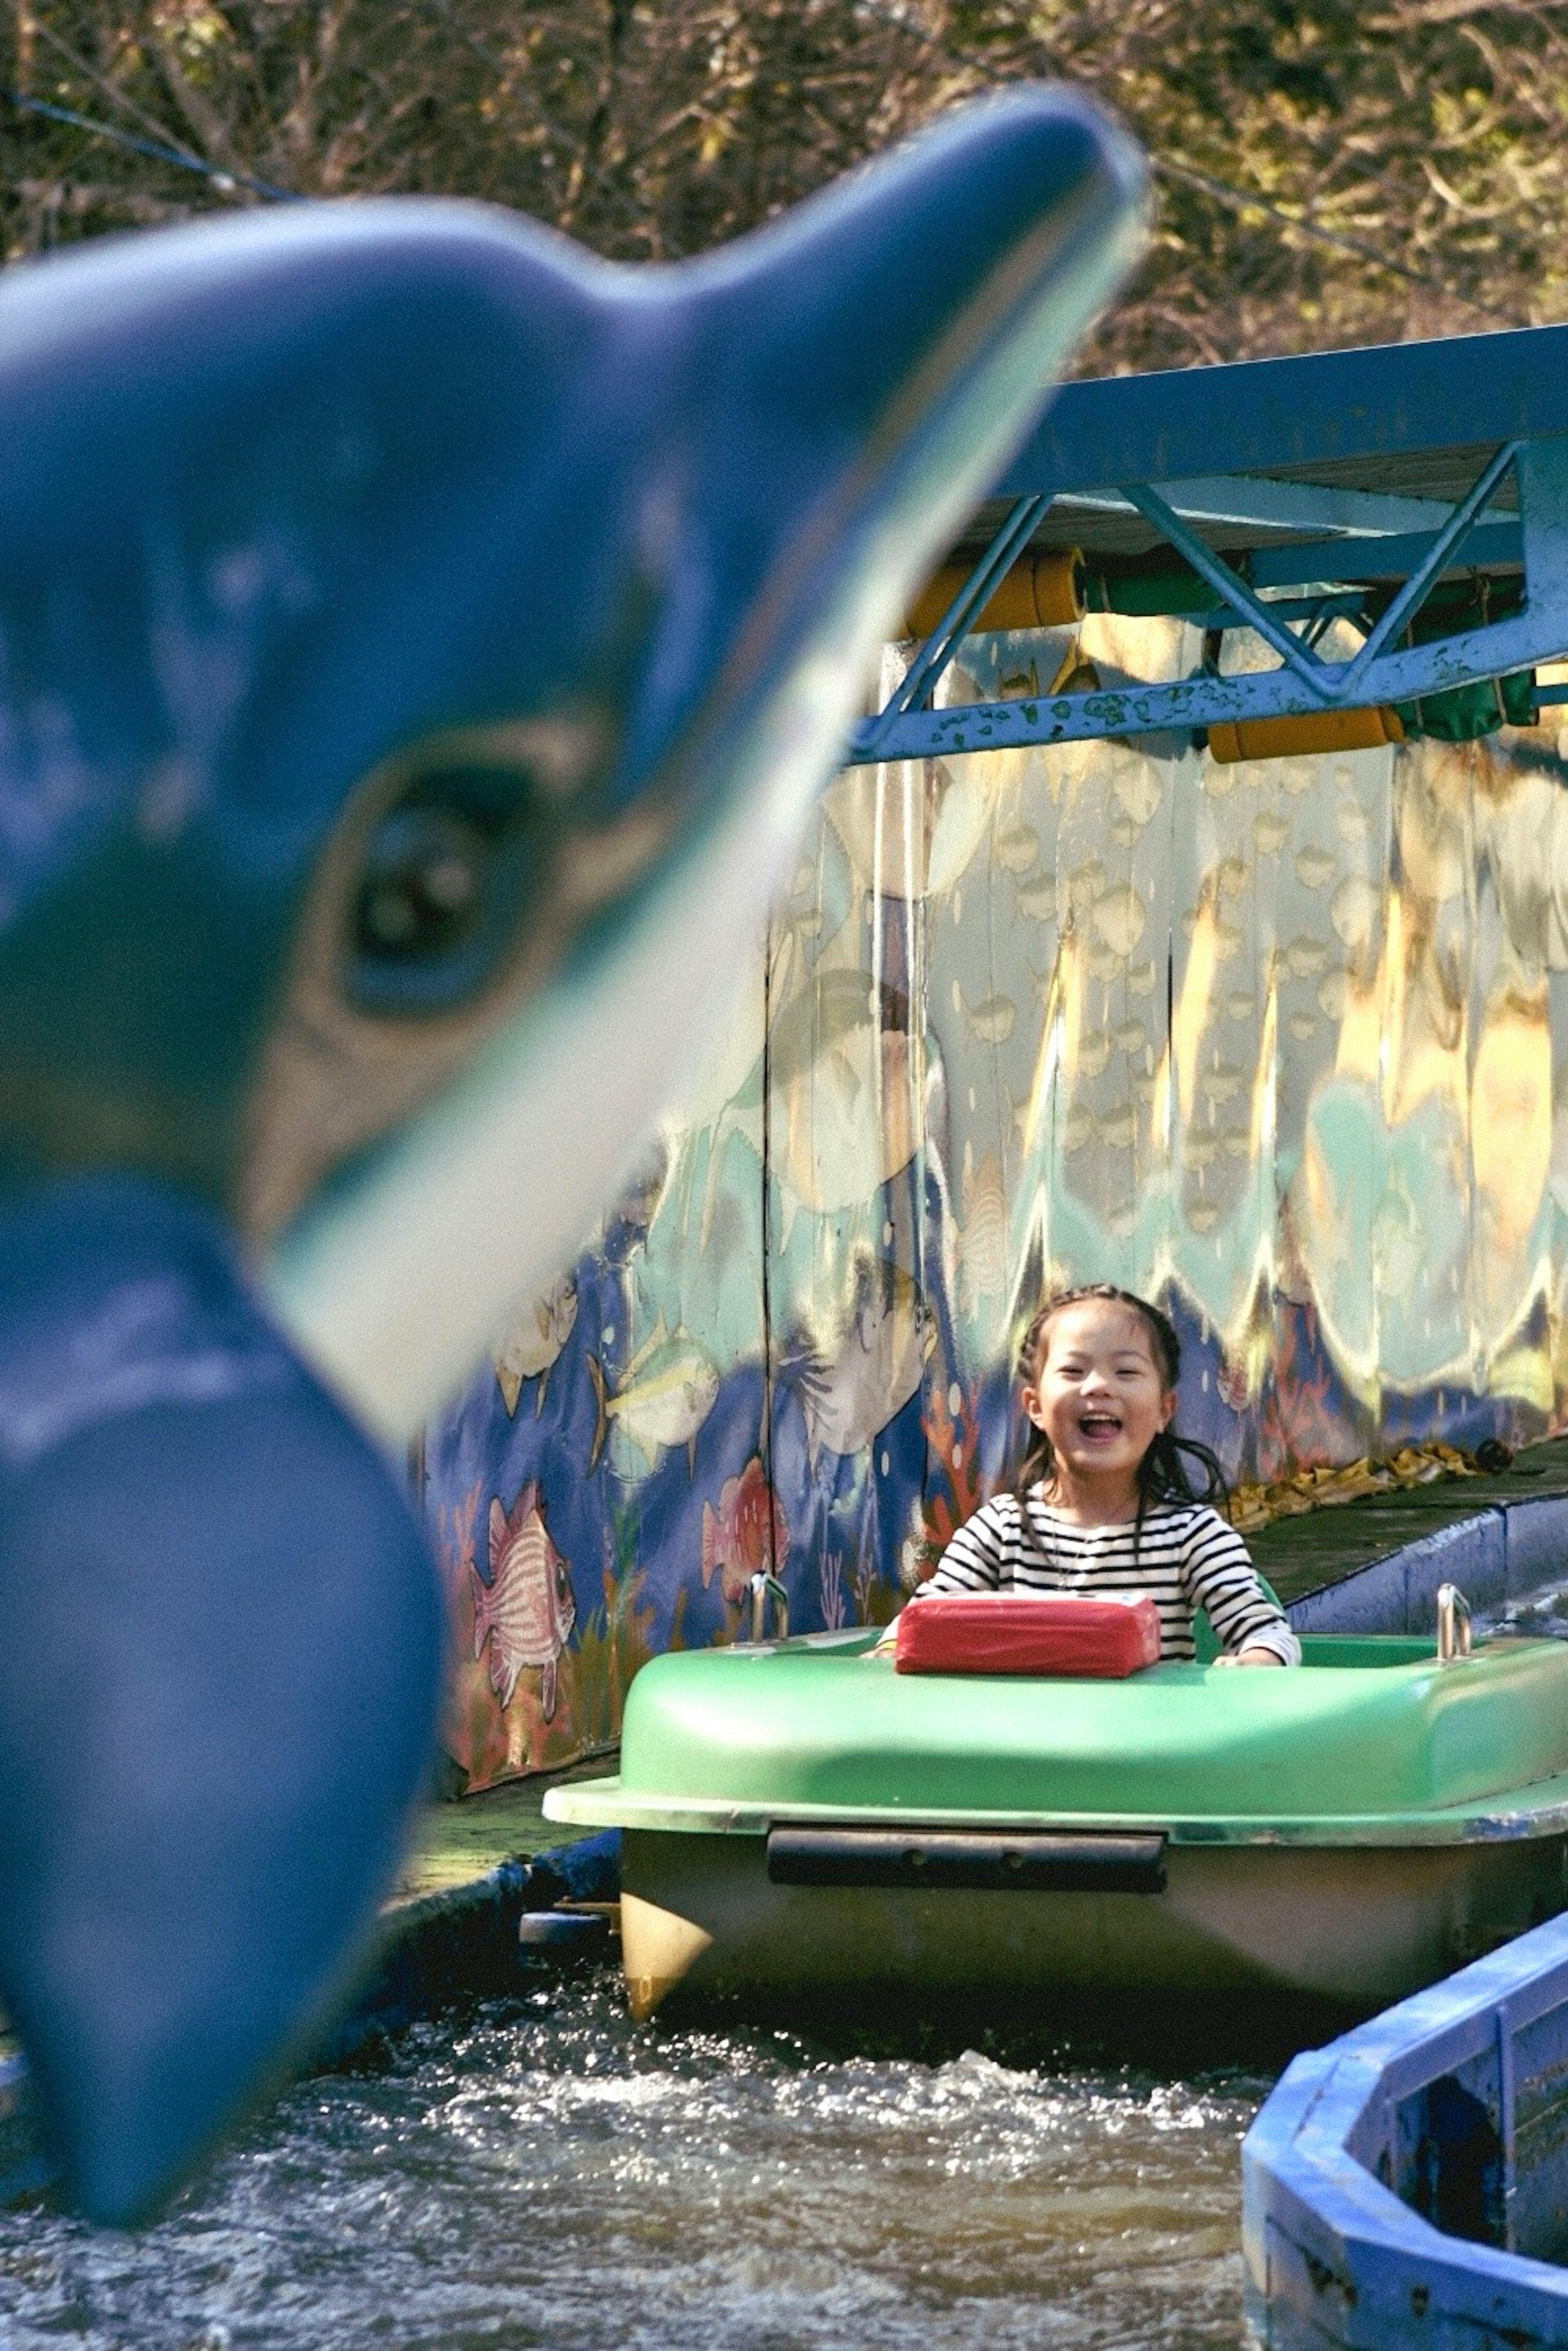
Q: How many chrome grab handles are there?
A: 2